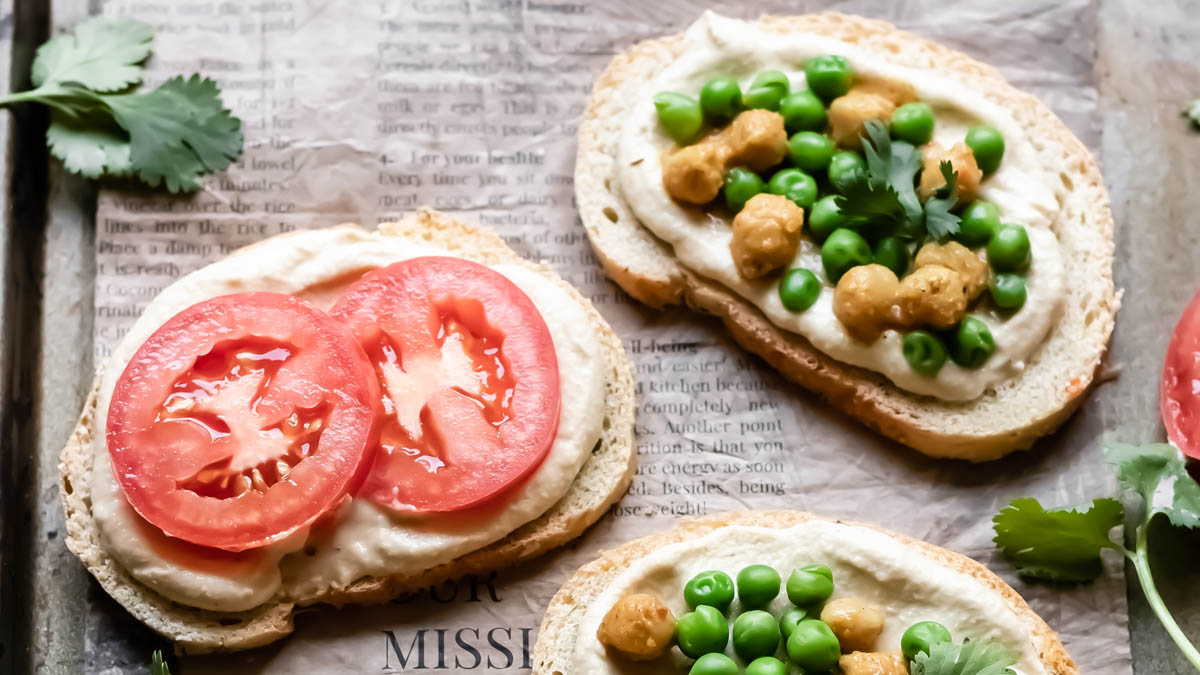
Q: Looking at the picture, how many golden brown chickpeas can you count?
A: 12